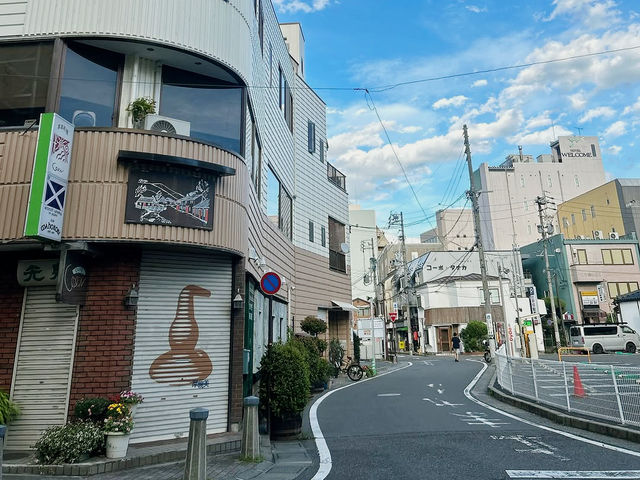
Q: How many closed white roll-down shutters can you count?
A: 2